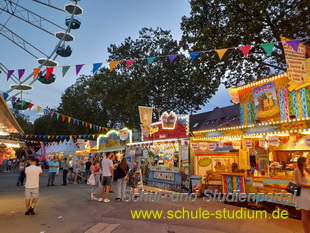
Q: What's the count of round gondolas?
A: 4